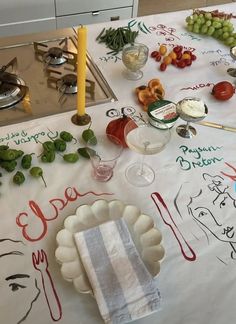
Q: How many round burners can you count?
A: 3